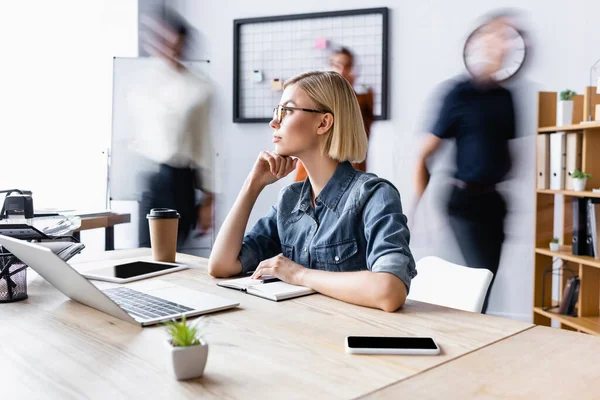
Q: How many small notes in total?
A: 3